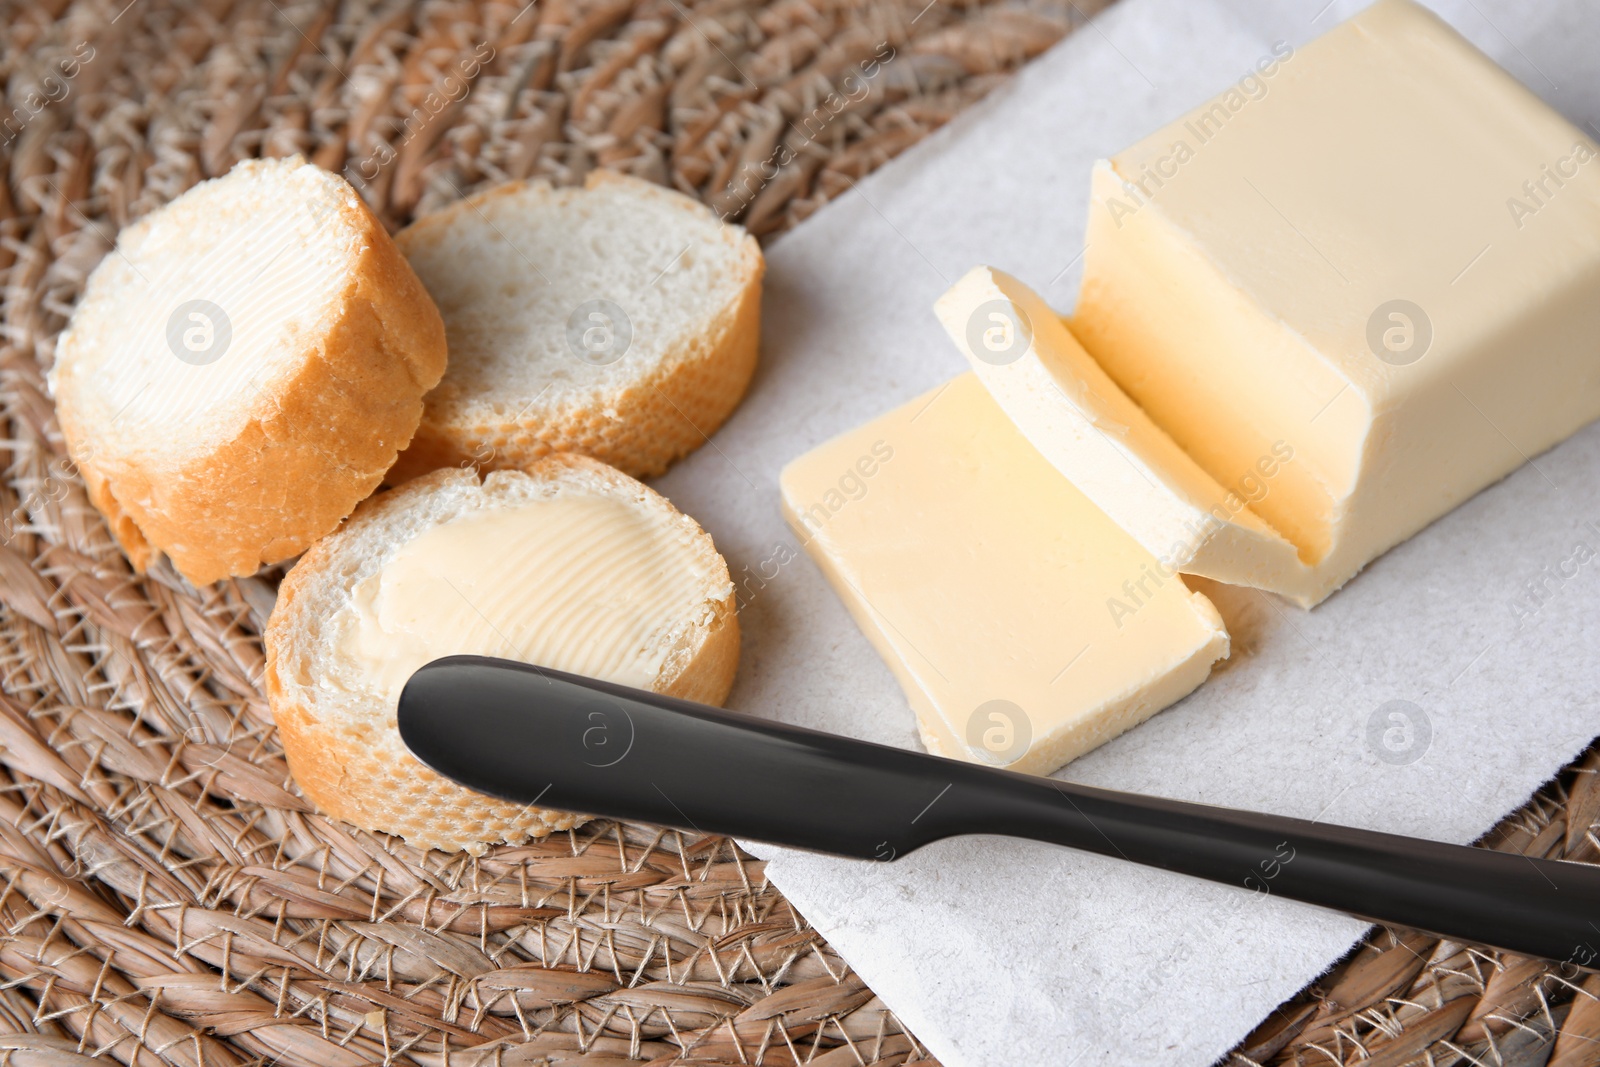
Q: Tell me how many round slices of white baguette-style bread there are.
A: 3